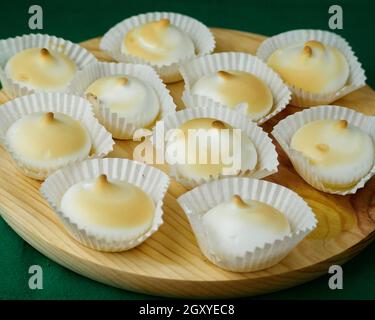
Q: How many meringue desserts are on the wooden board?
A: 10